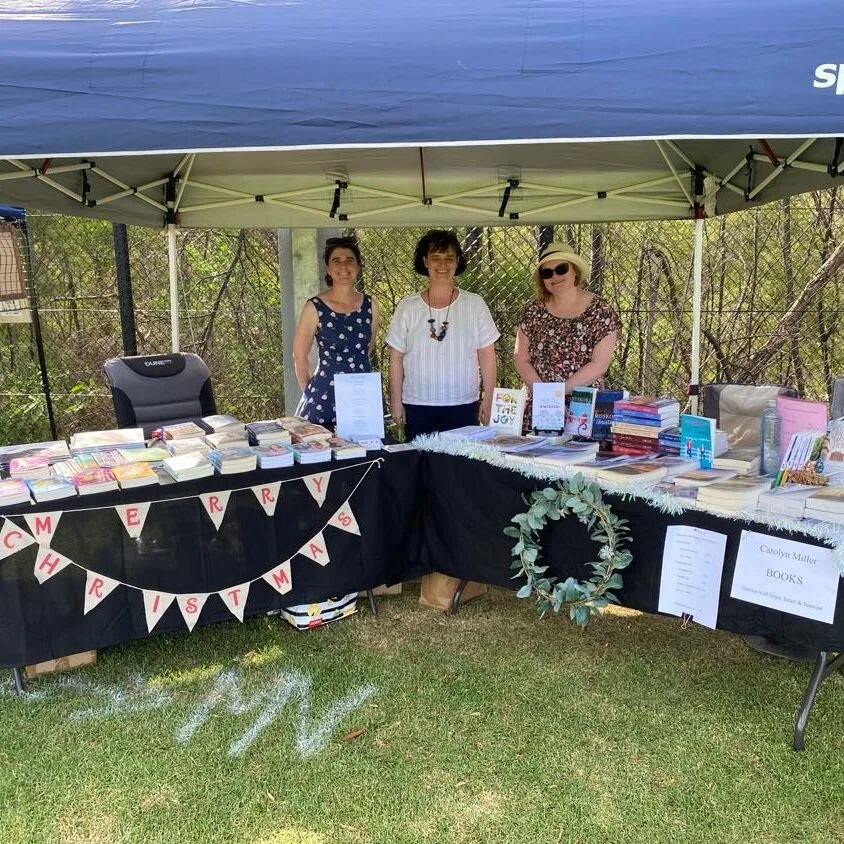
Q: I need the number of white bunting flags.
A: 14